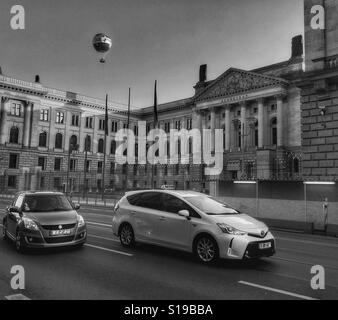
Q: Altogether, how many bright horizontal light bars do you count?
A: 2